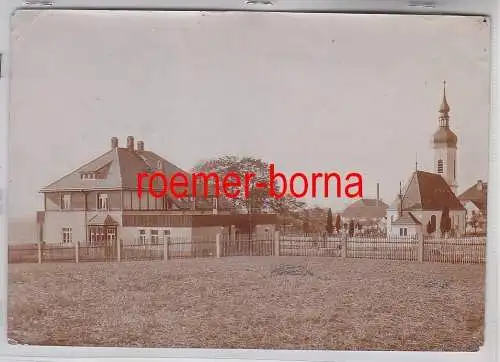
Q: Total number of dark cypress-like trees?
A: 5